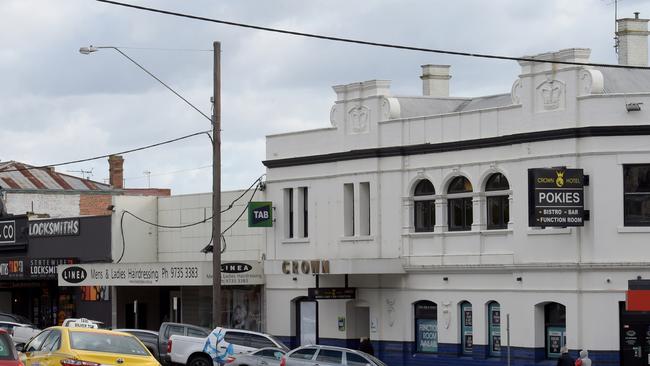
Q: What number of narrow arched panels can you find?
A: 2